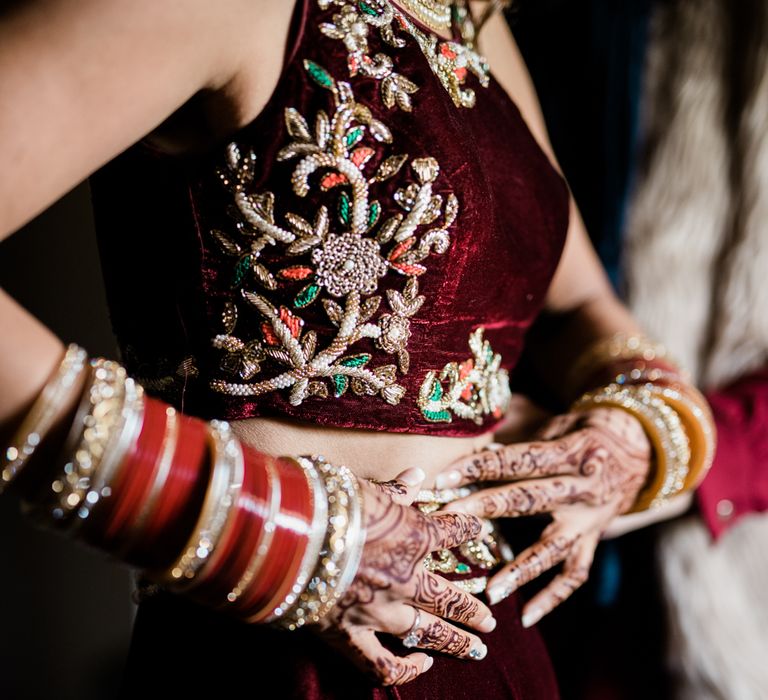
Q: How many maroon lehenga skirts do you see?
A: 1